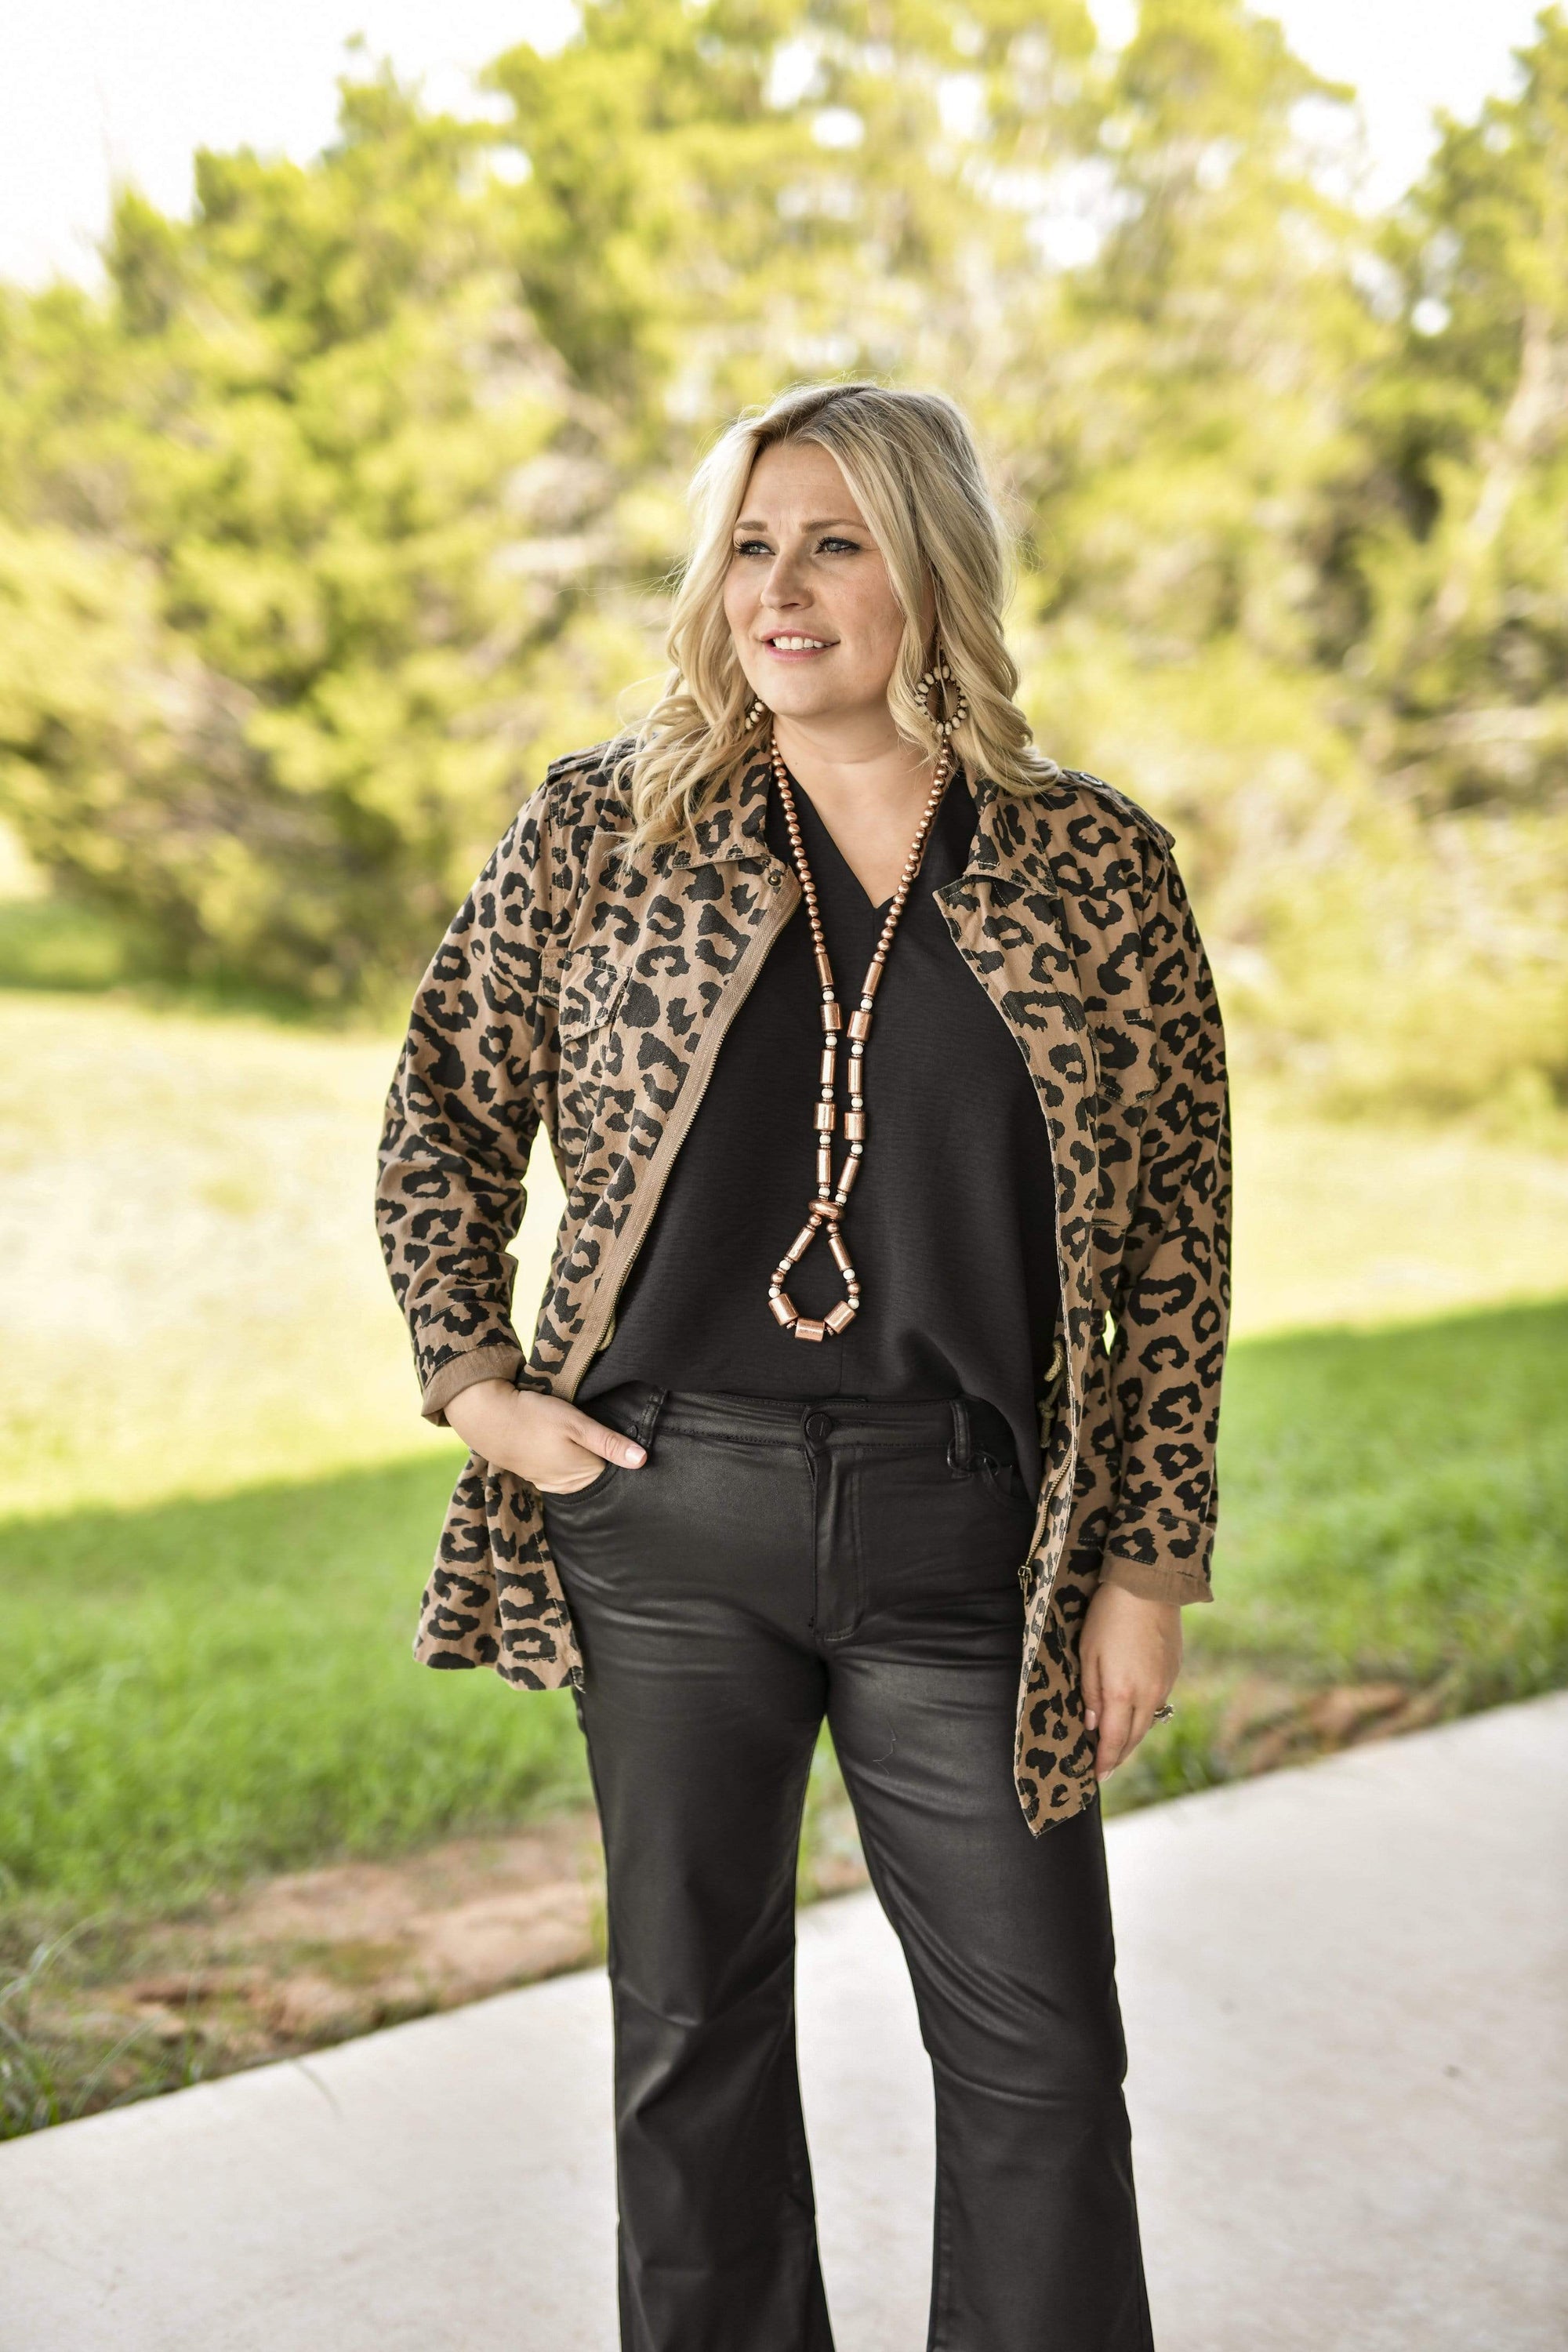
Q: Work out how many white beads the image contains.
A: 14